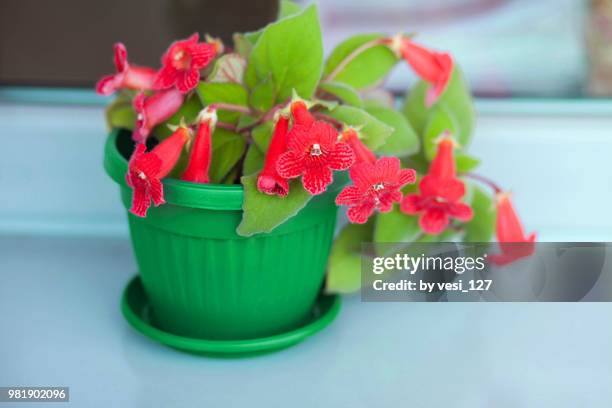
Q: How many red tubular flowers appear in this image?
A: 11